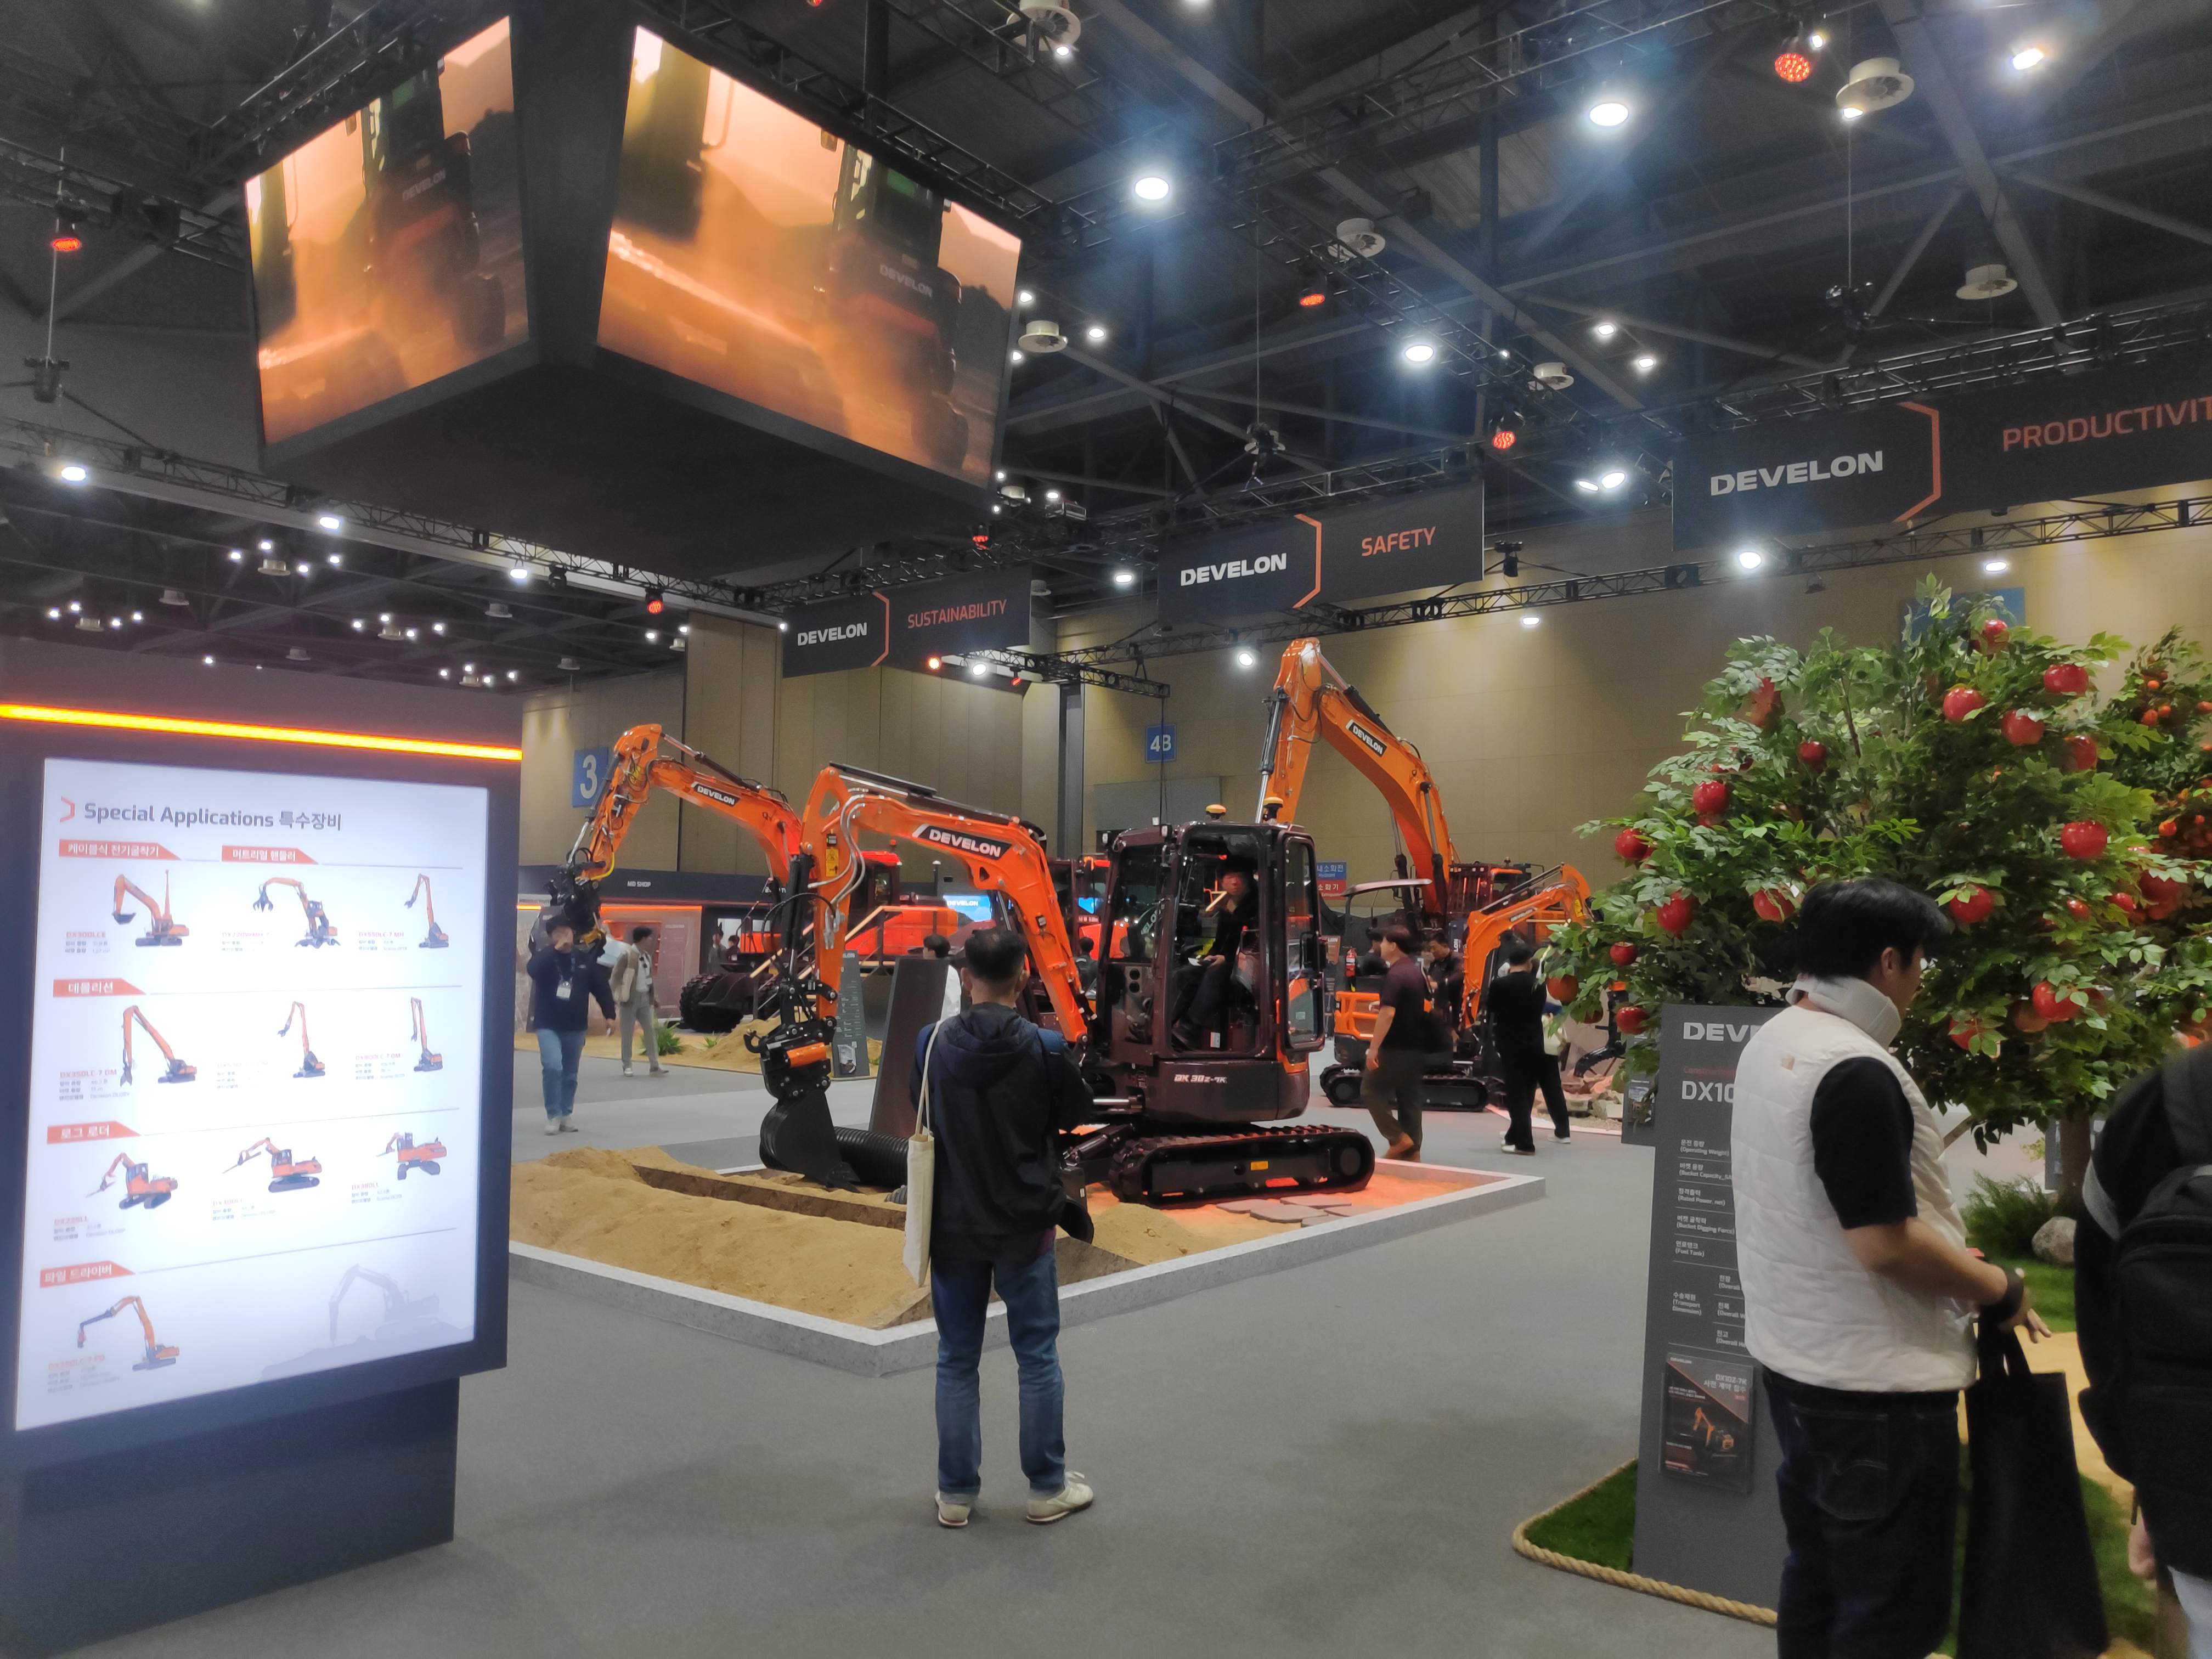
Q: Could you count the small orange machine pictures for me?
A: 10